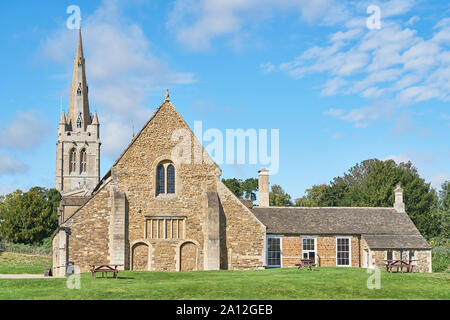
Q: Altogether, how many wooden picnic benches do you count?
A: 3